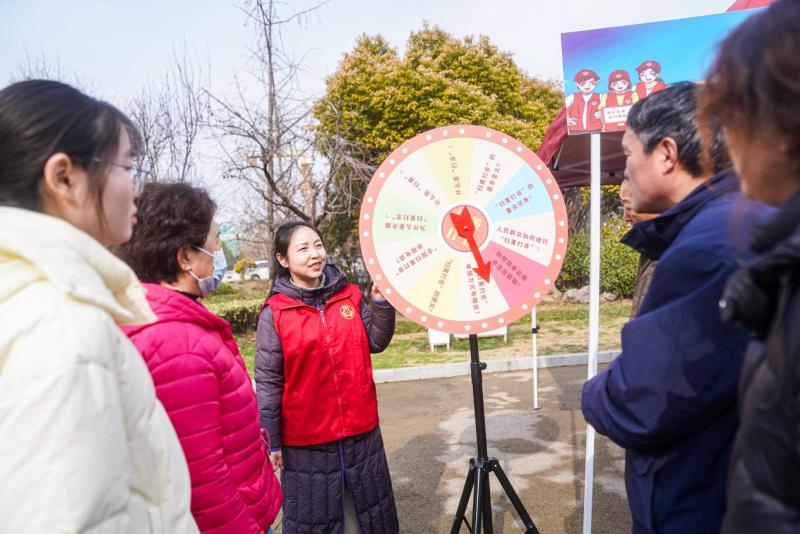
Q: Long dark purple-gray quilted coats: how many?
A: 1